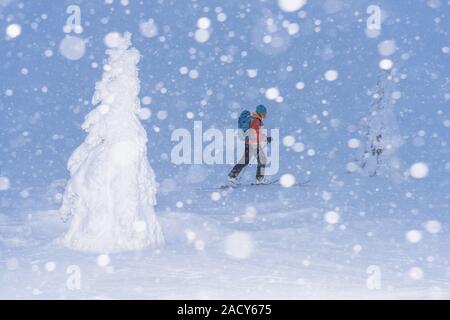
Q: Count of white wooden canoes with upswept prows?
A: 0